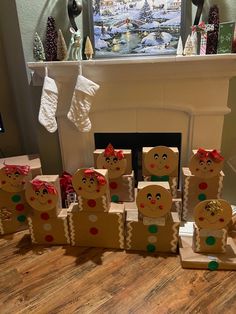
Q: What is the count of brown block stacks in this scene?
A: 8